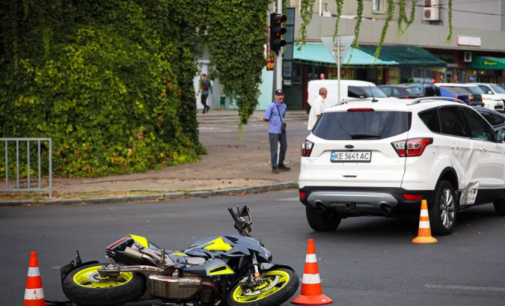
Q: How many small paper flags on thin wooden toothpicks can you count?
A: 0